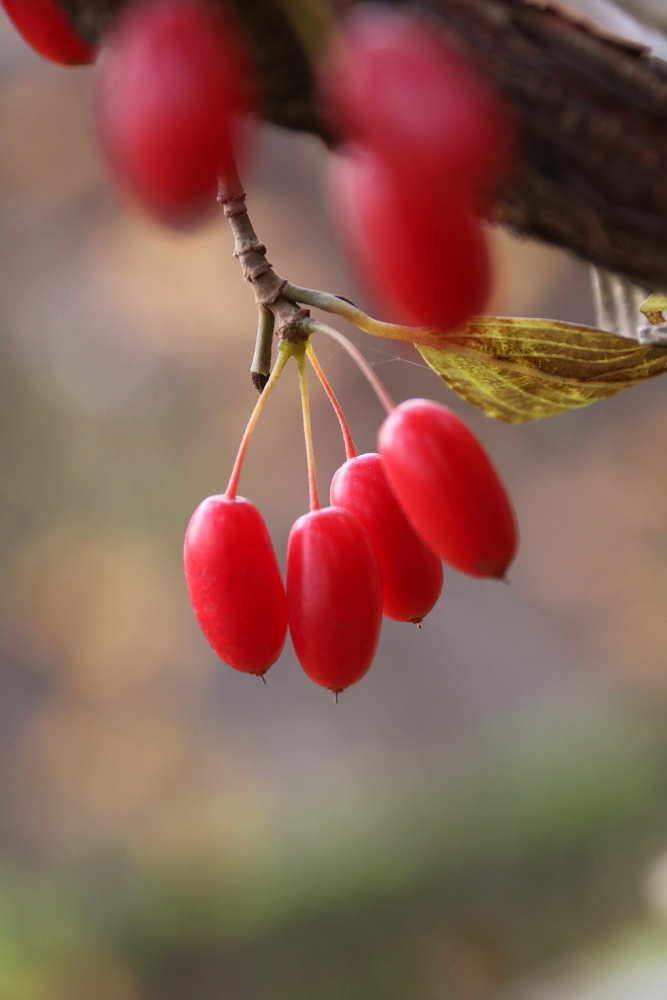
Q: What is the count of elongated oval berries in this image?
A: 8